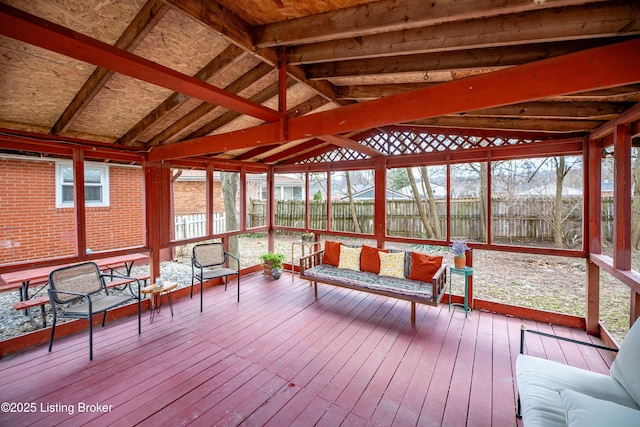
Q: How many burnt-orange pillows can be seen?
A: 3